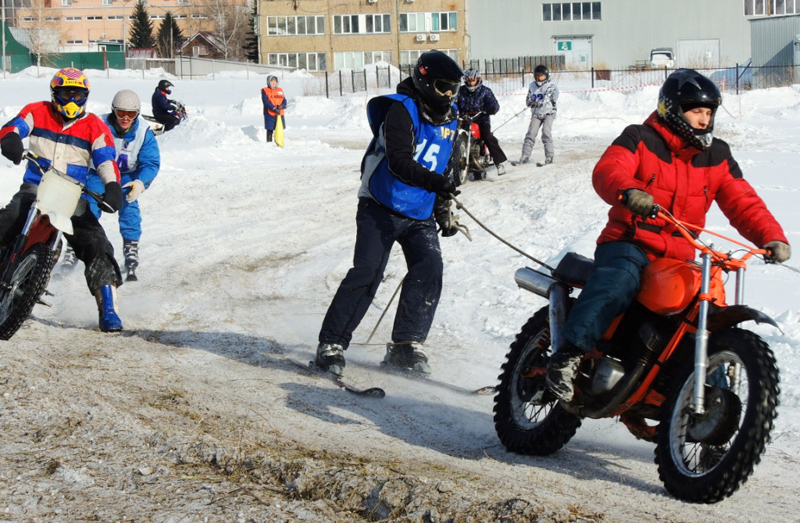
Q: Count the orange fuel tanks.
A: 1